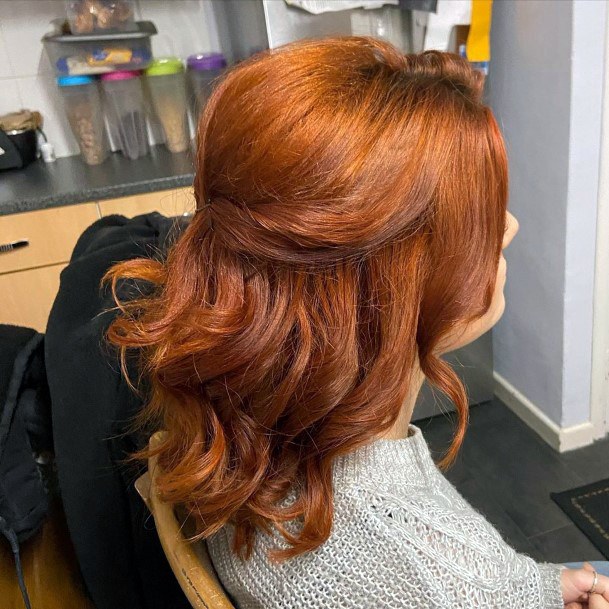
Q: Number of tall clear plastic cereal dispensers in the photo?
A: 4